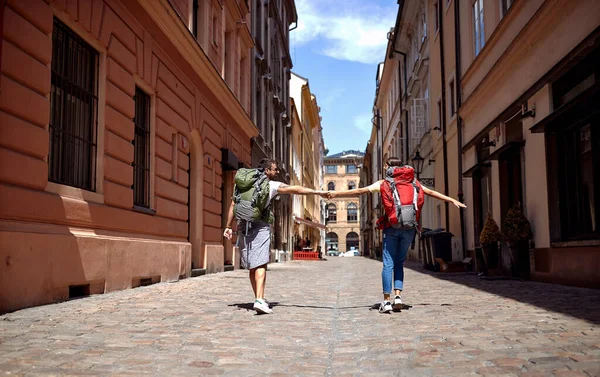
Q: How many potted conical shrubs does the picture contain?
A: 2